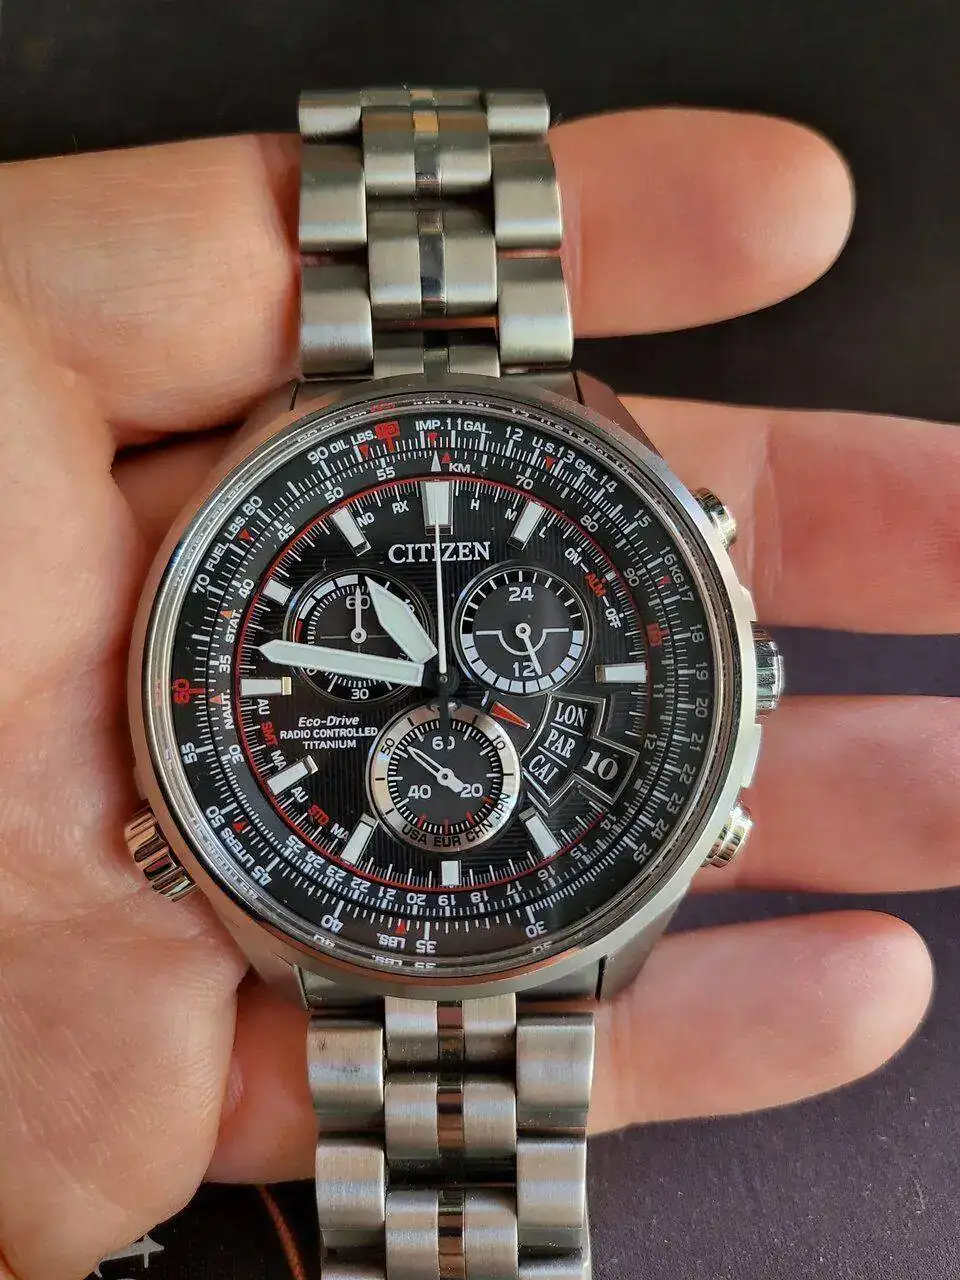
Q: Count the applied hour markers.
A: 10